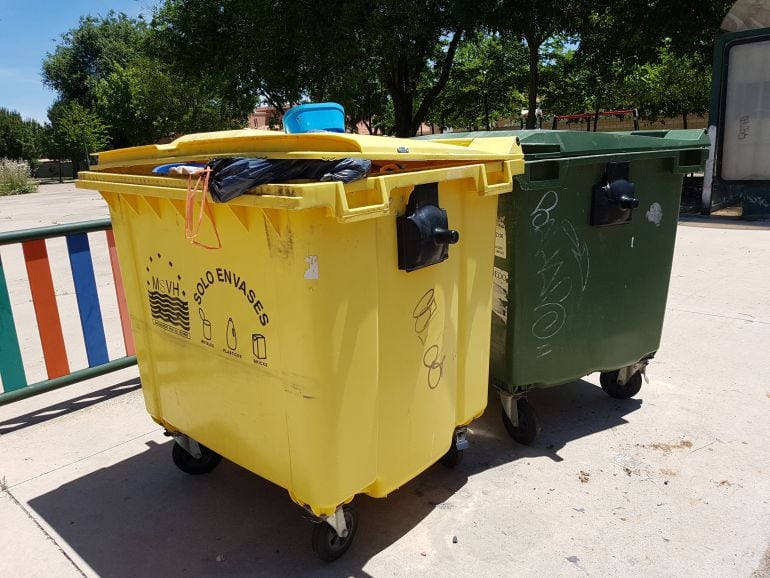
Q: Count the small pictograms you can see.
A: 3